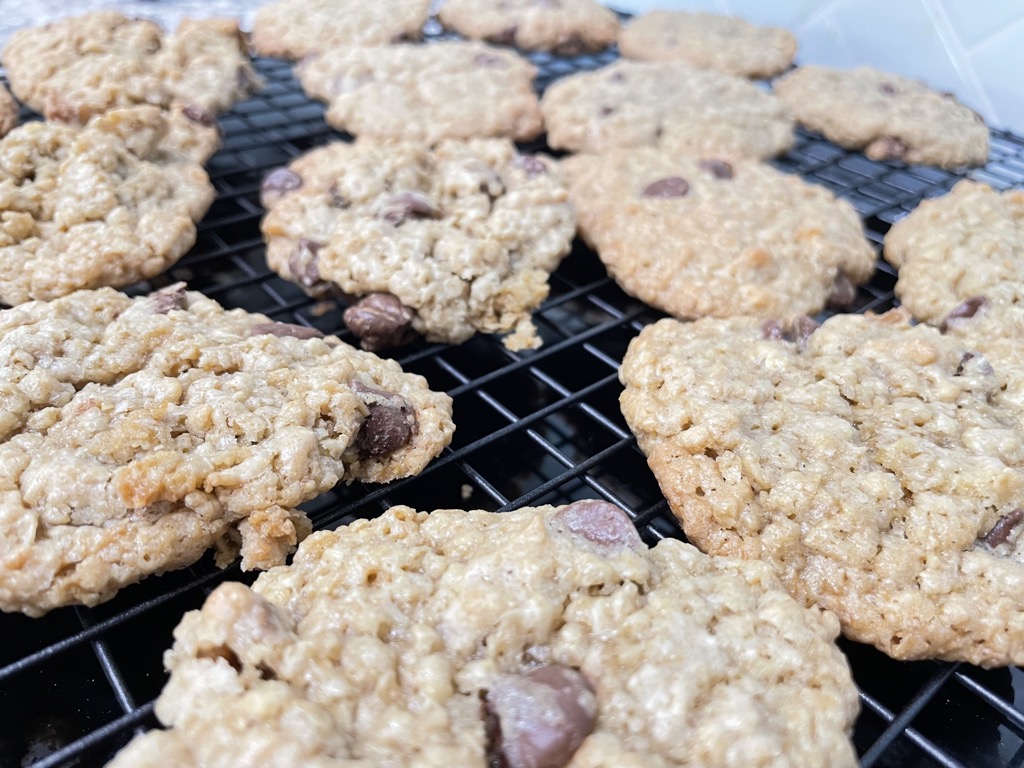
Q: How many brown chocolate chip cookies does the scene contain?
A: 15